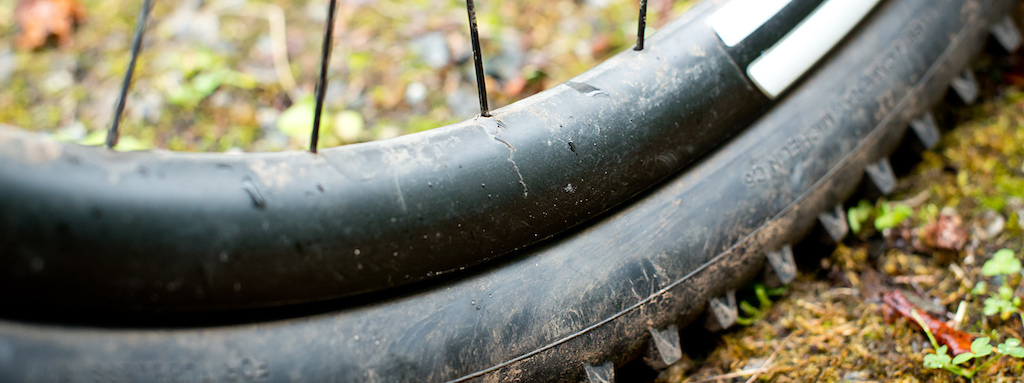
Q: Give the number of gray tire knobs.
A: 9